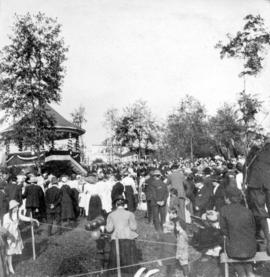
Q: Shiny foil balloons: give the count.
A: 0